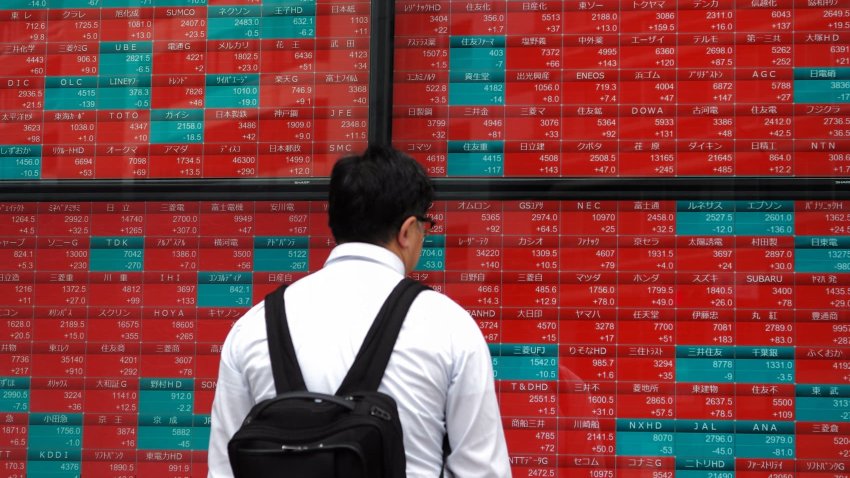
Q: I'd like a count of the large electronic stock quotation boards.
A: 4